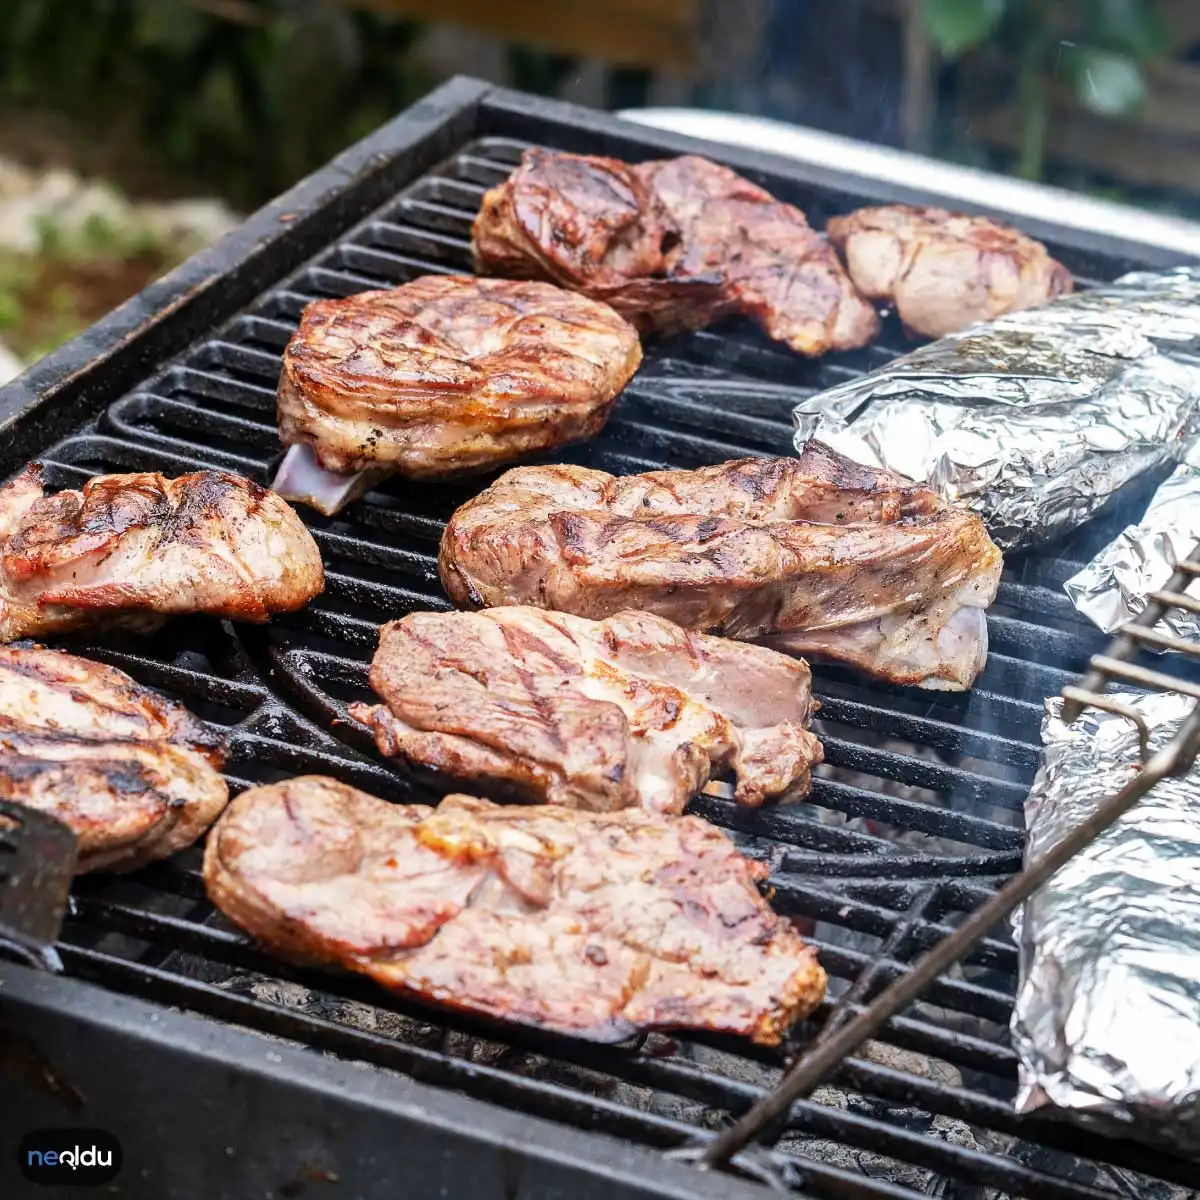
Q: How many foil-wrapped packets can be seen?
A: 3